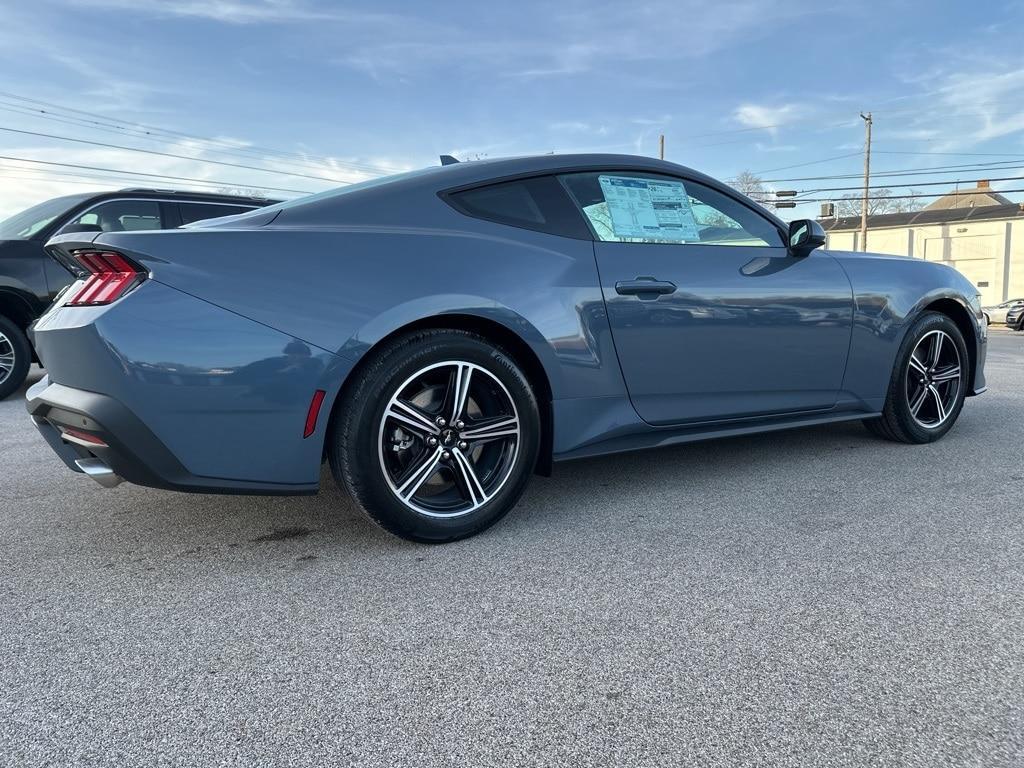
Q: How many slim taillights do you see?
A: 3